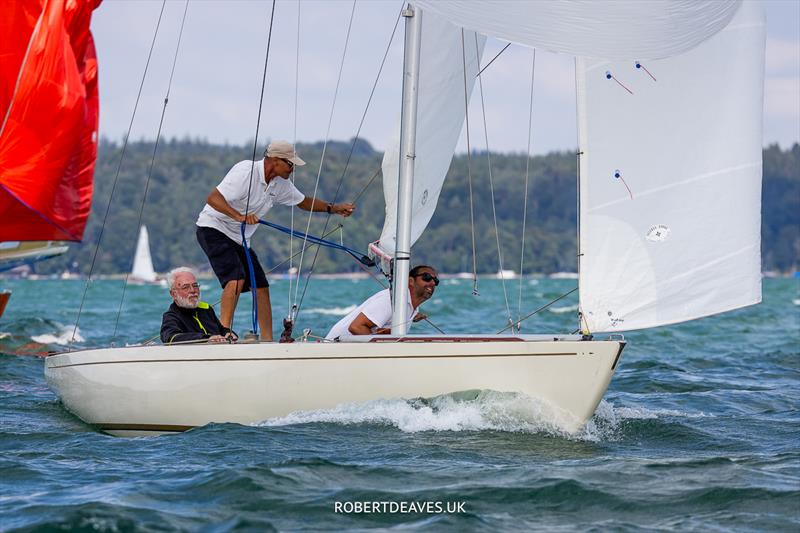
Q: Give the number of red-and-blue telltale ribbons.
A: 3